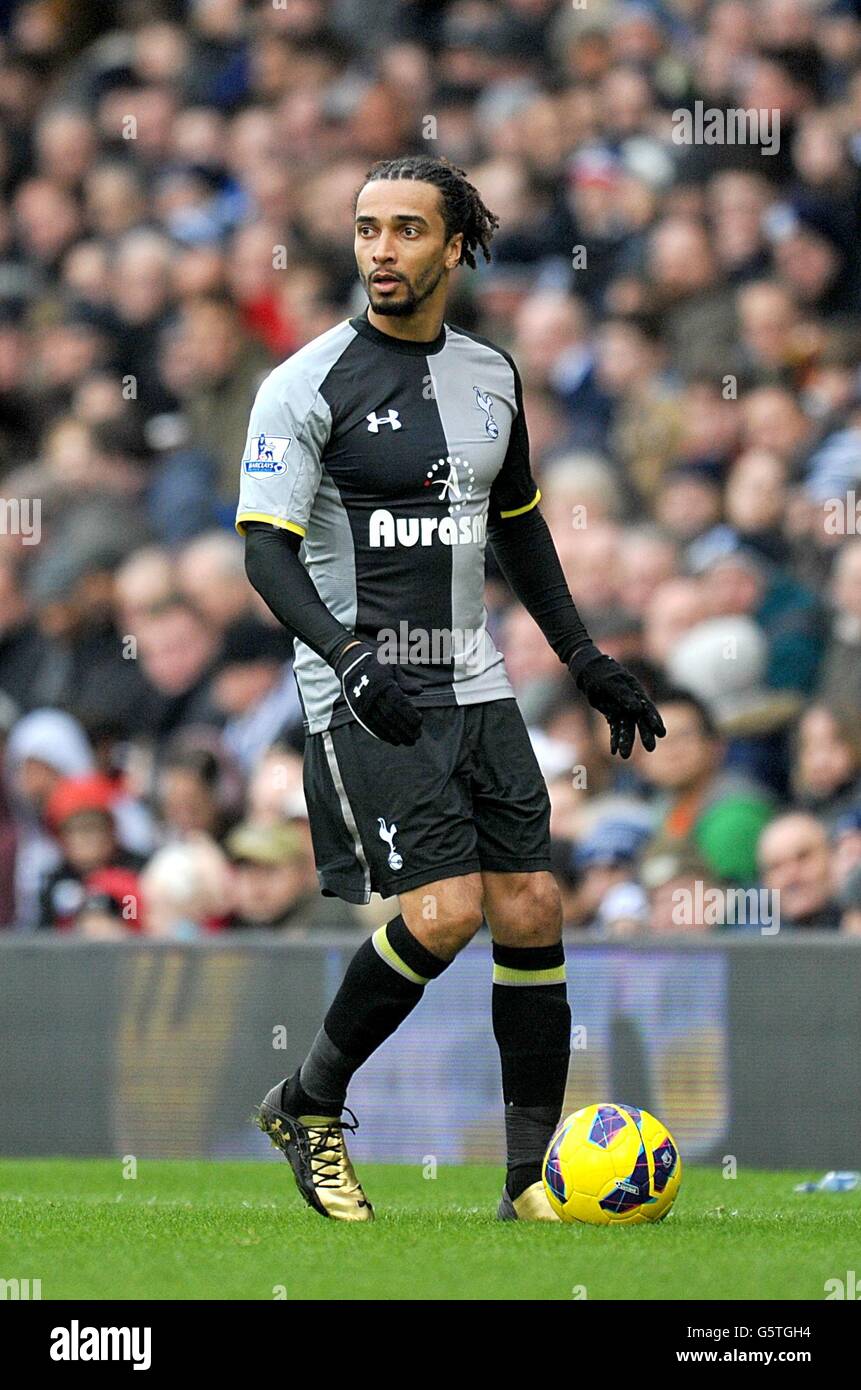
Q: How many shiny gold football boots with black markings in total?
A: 2